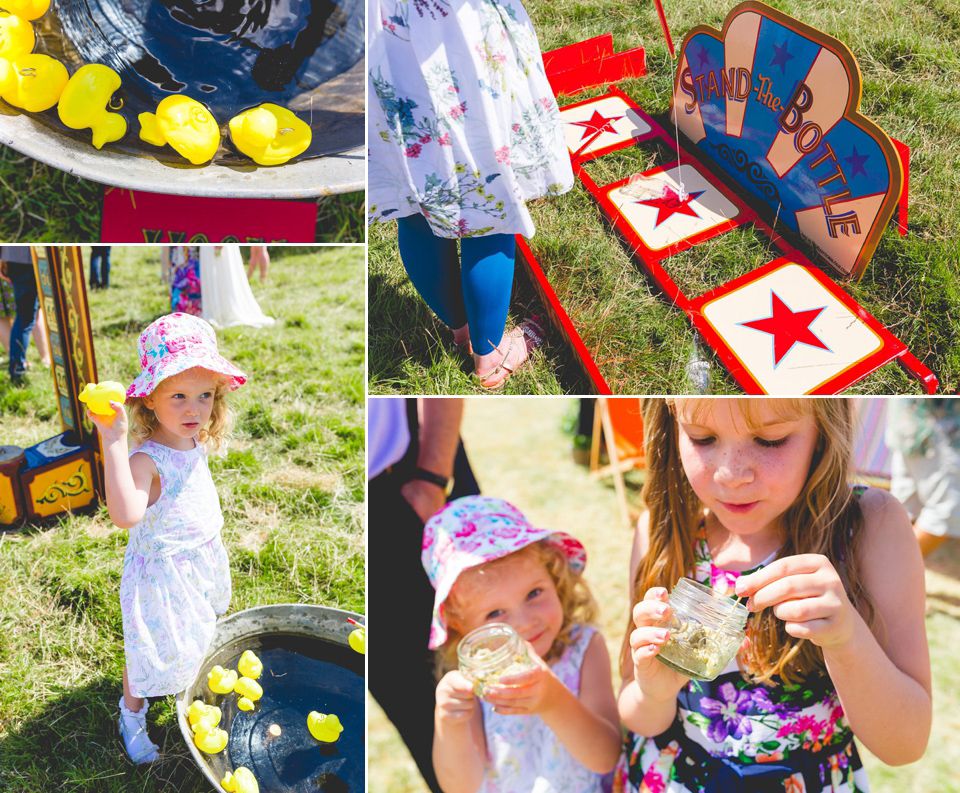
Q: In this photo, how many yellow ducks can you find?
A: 15